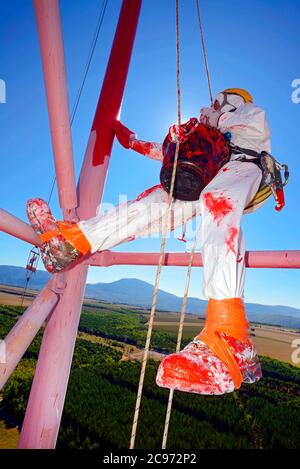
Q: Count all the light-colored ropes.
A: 2